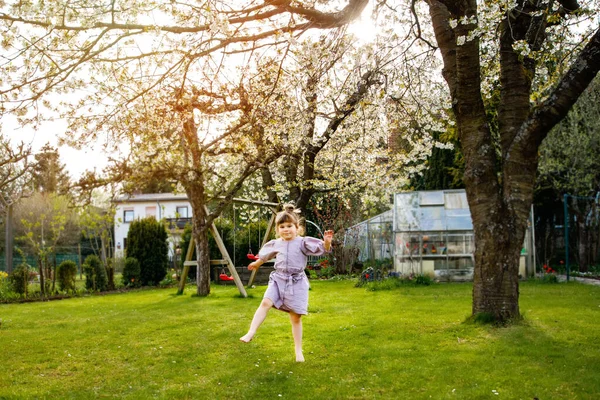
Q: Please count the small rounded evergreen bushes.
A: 4